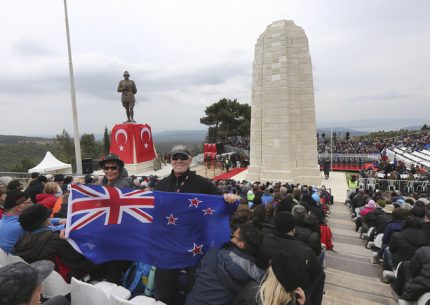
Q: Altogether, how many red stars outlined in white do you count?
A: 4